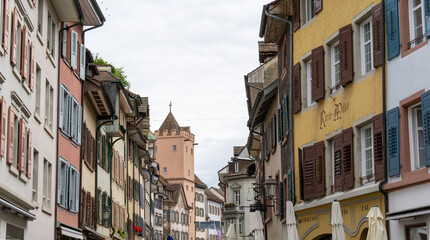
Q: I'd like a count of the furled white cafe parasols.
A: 5